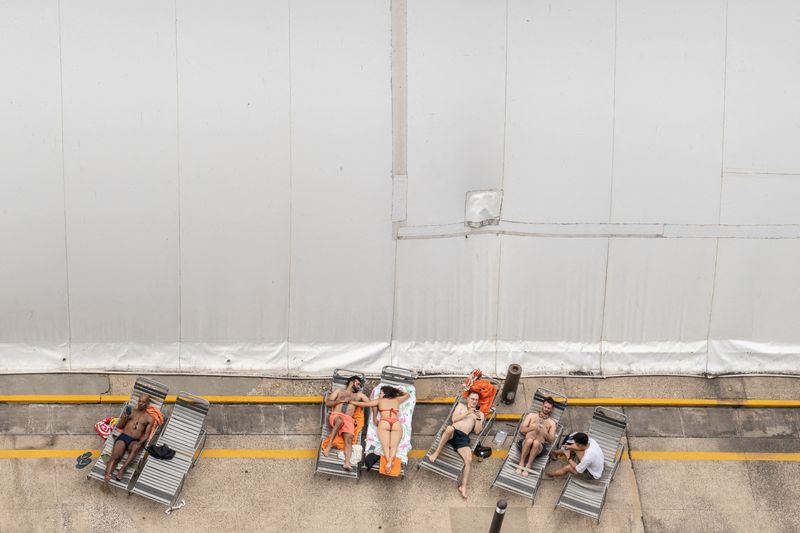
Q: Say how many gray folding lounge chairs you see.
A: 7